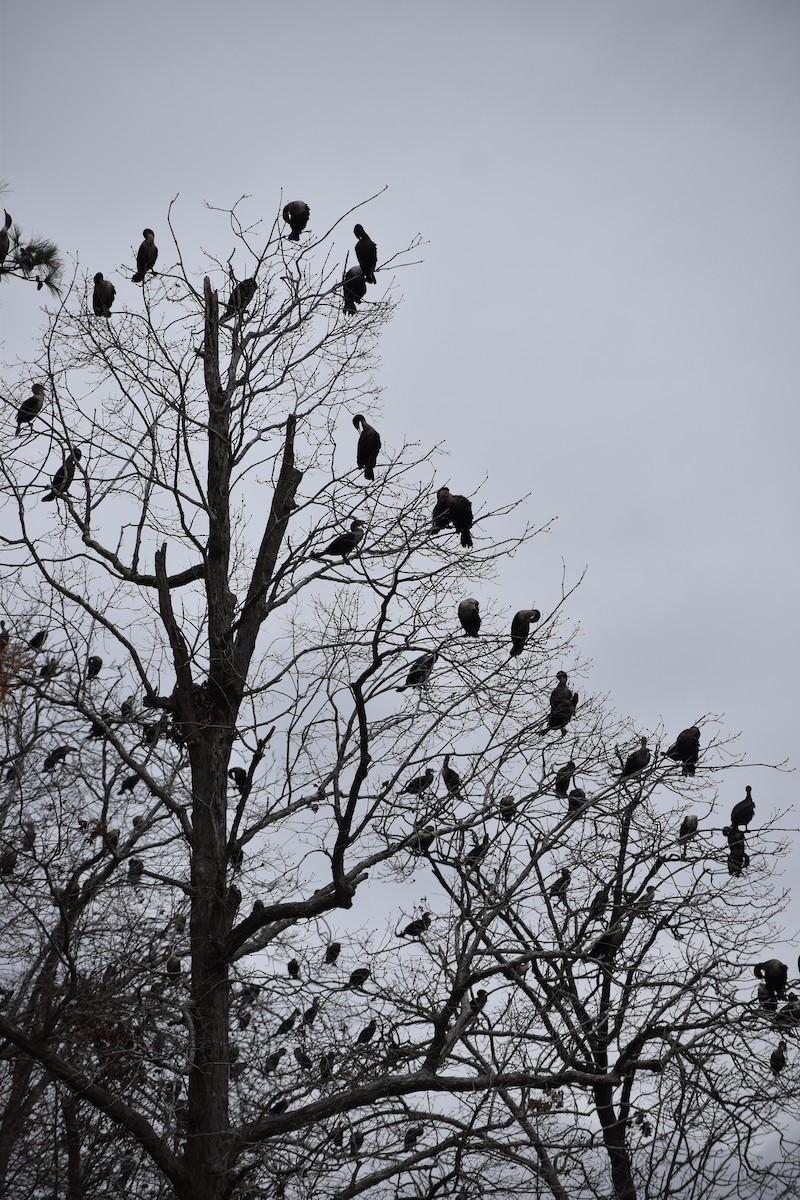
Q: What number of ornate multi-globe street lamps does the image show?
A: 0